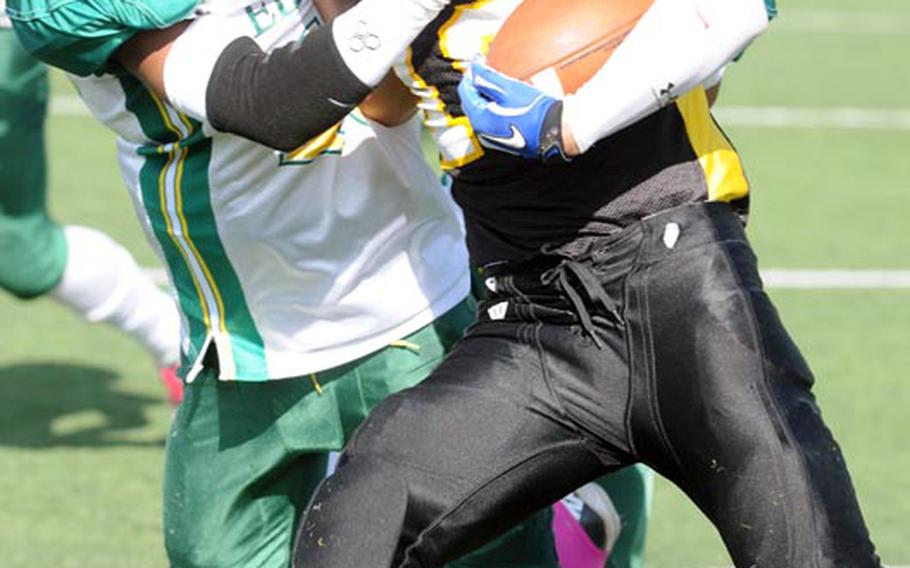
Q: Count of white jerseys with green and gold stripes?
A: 1